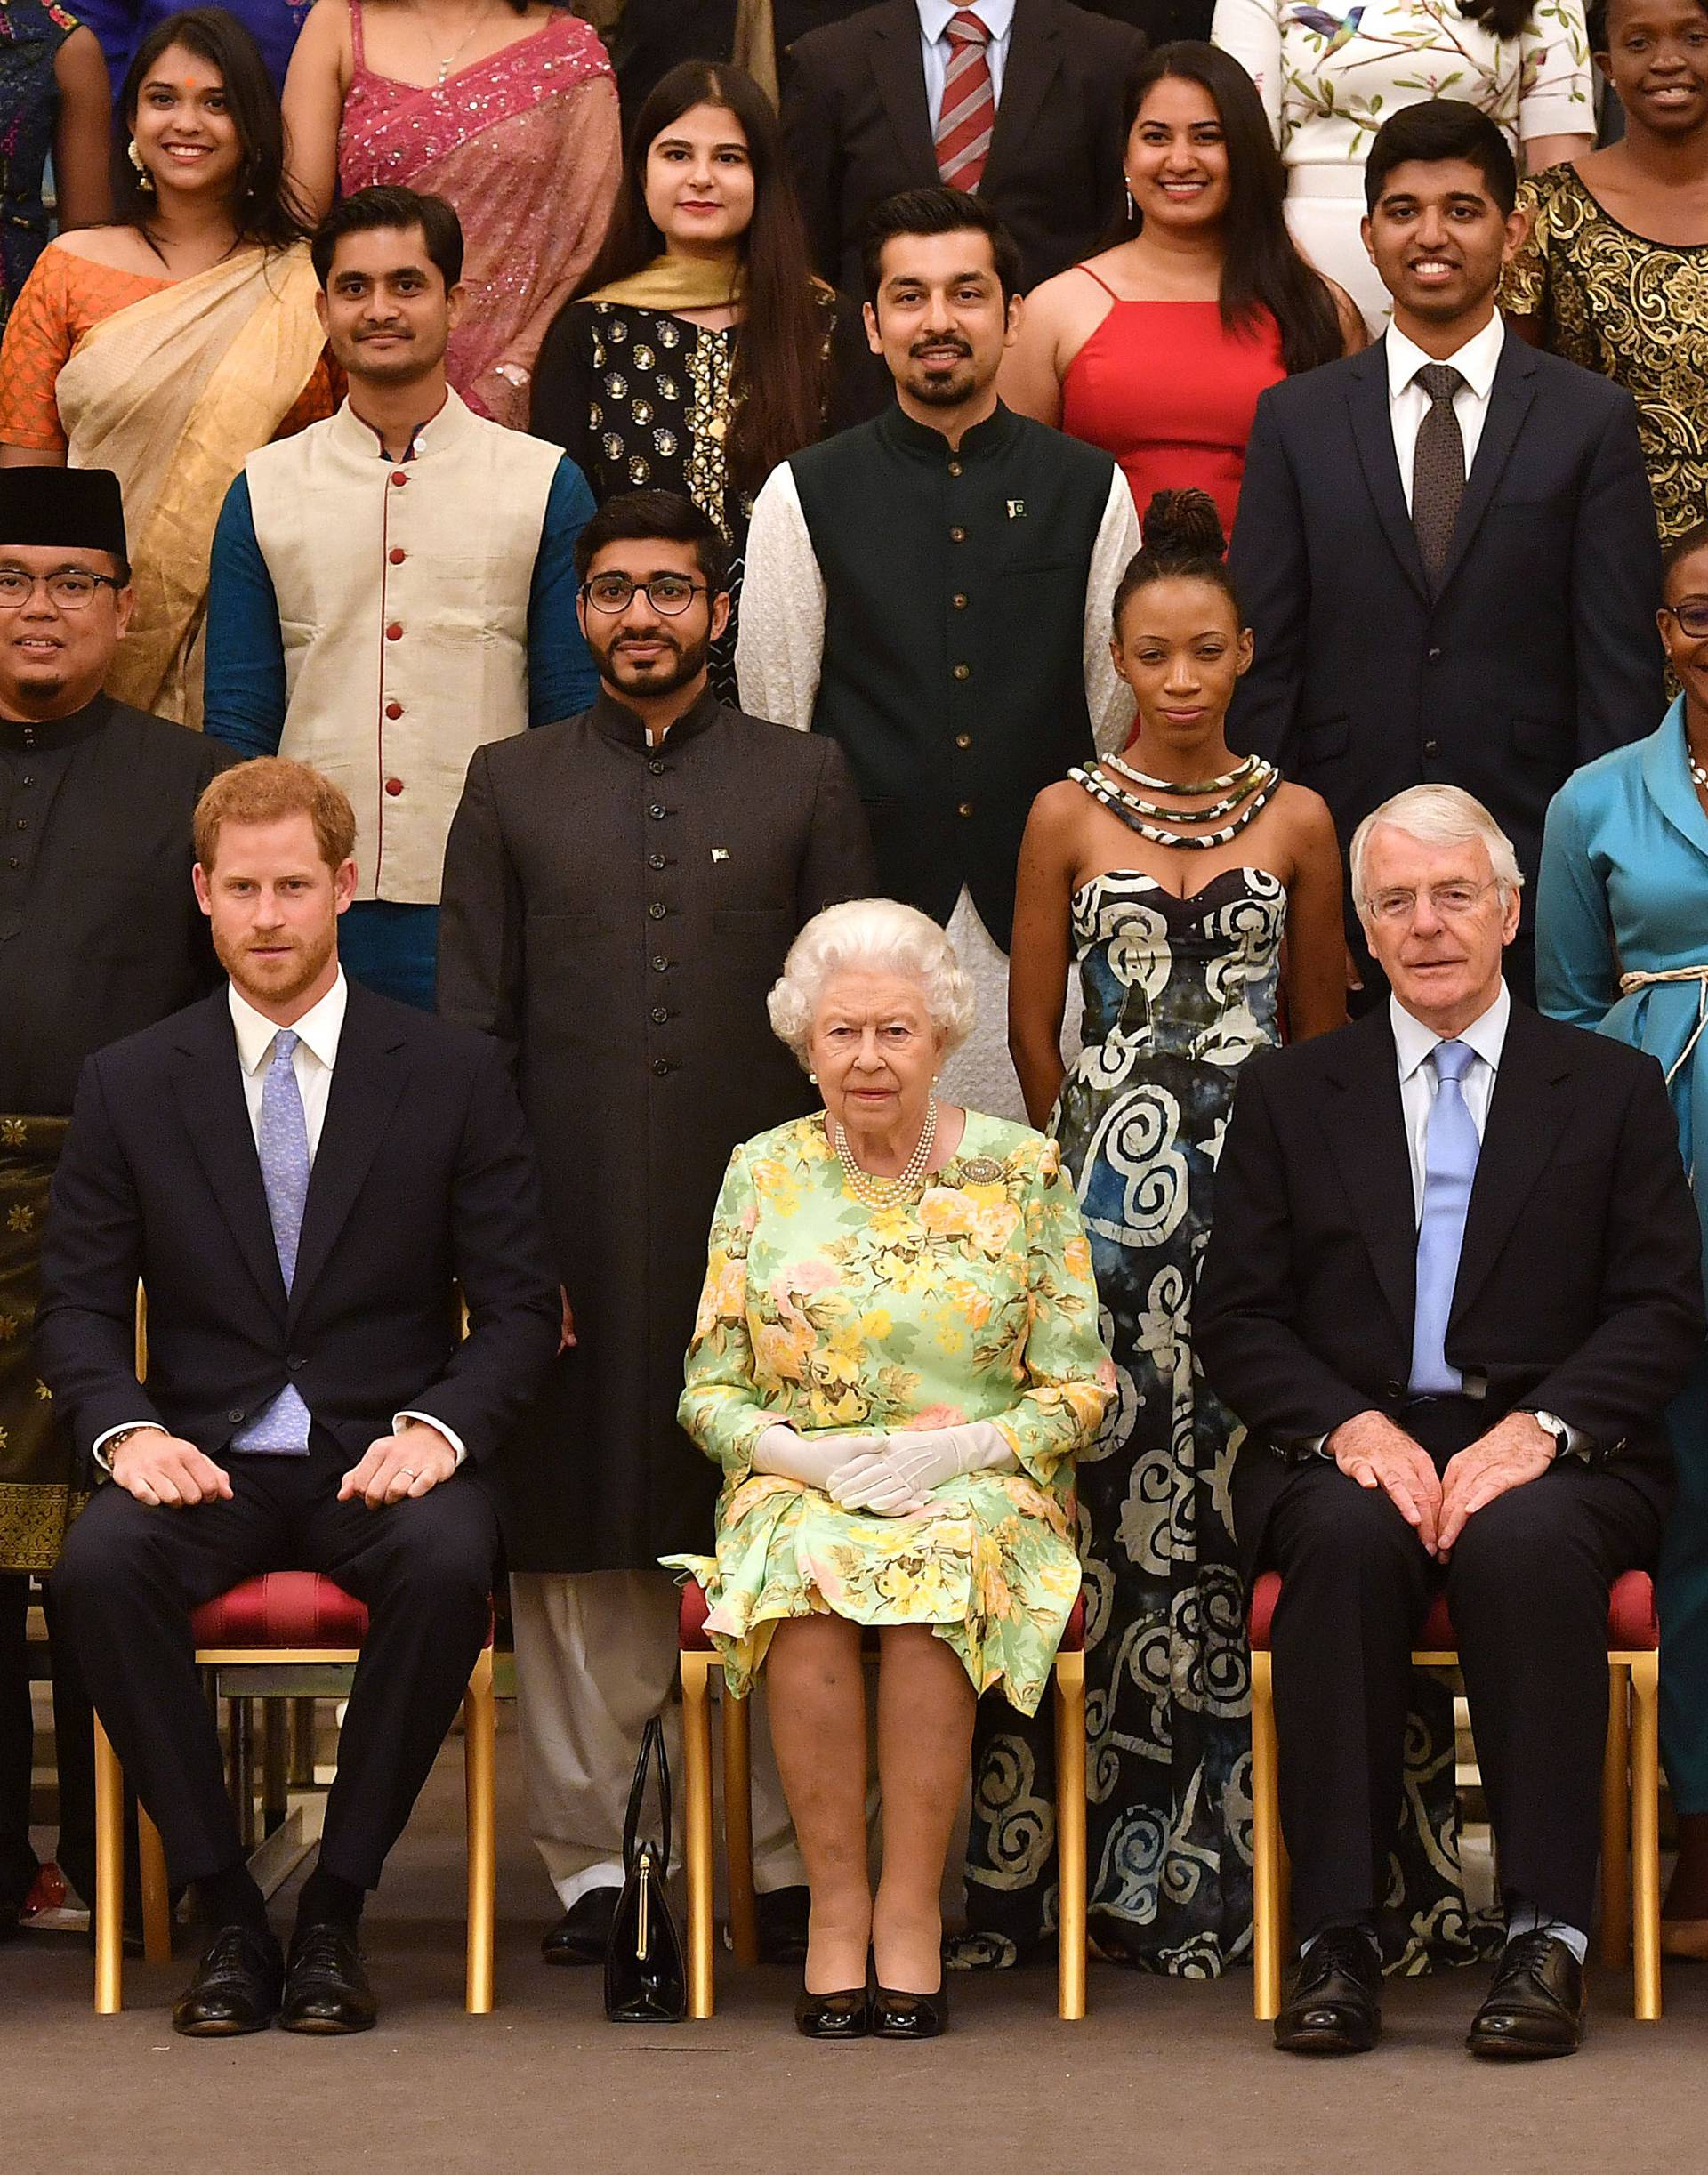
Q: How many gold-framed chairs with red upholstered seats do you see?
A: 3